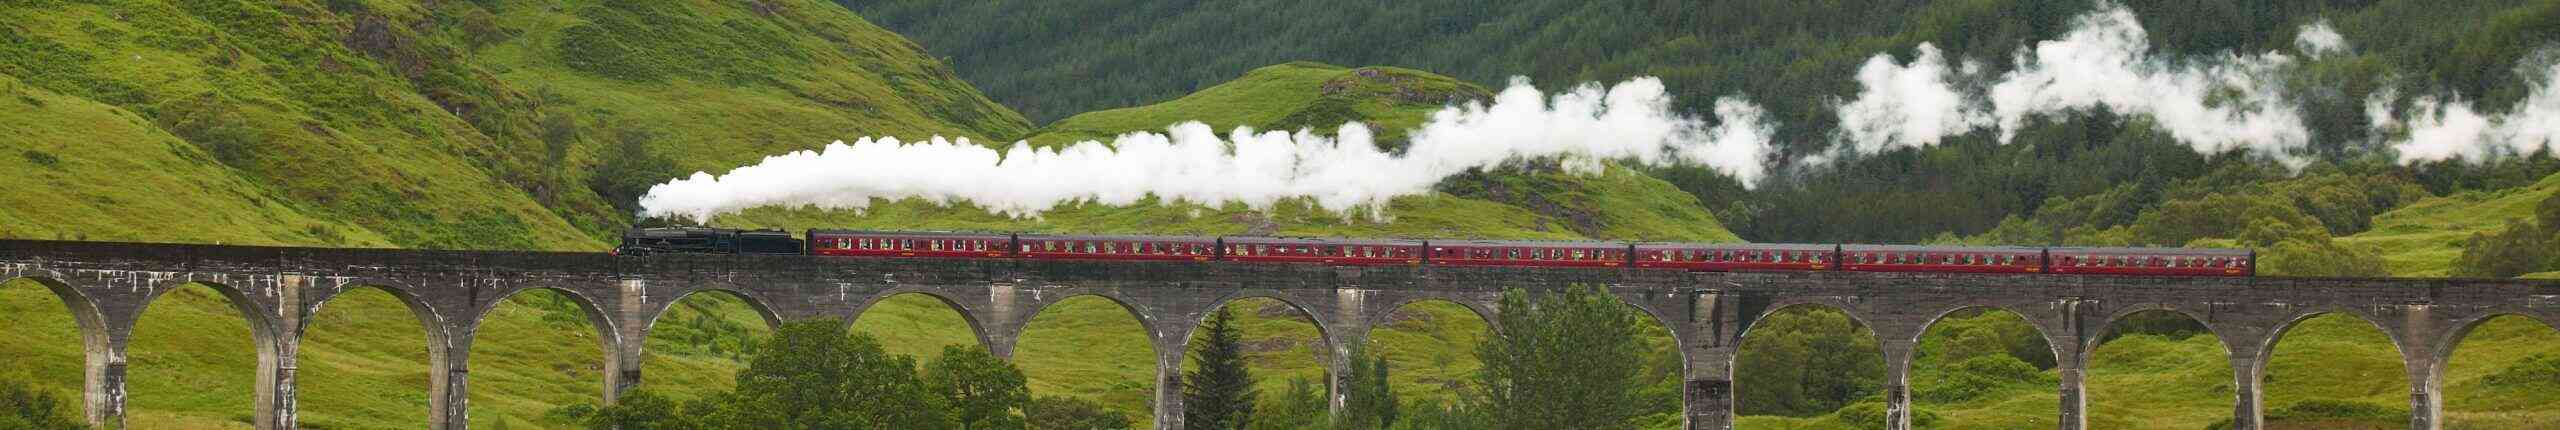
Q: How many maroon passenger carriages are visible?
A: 7